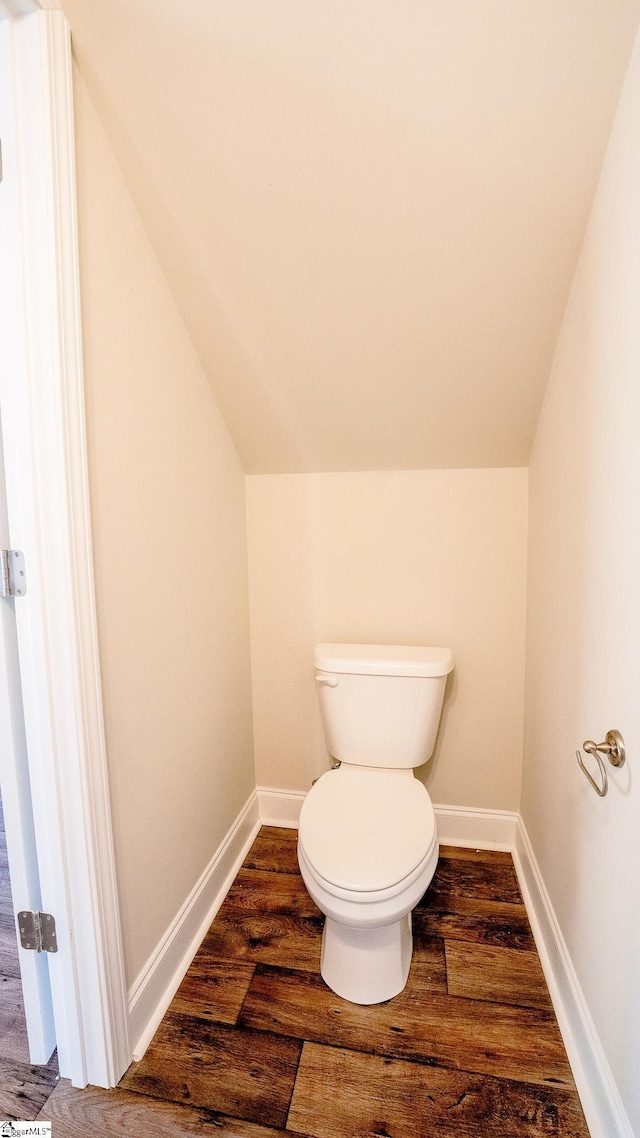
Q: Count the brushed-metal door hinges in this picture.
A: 2